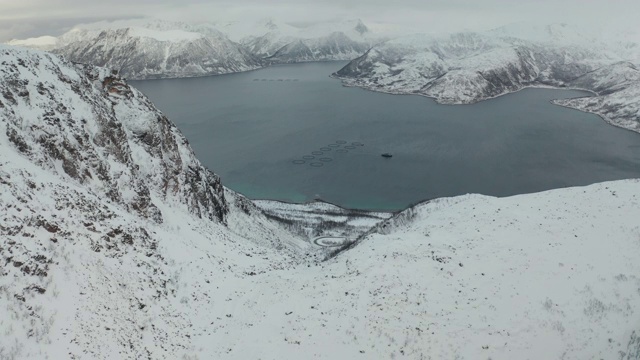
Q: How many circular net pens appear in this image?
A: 11